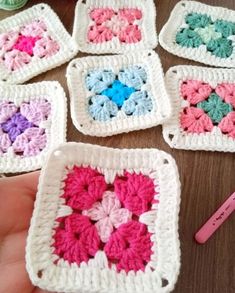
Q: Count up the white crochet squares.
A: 7